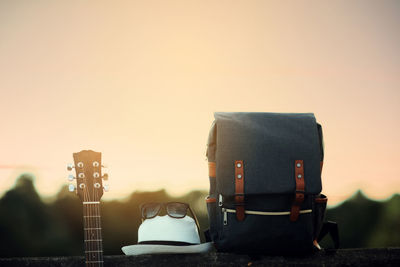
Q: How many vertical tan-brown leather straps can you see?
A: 2